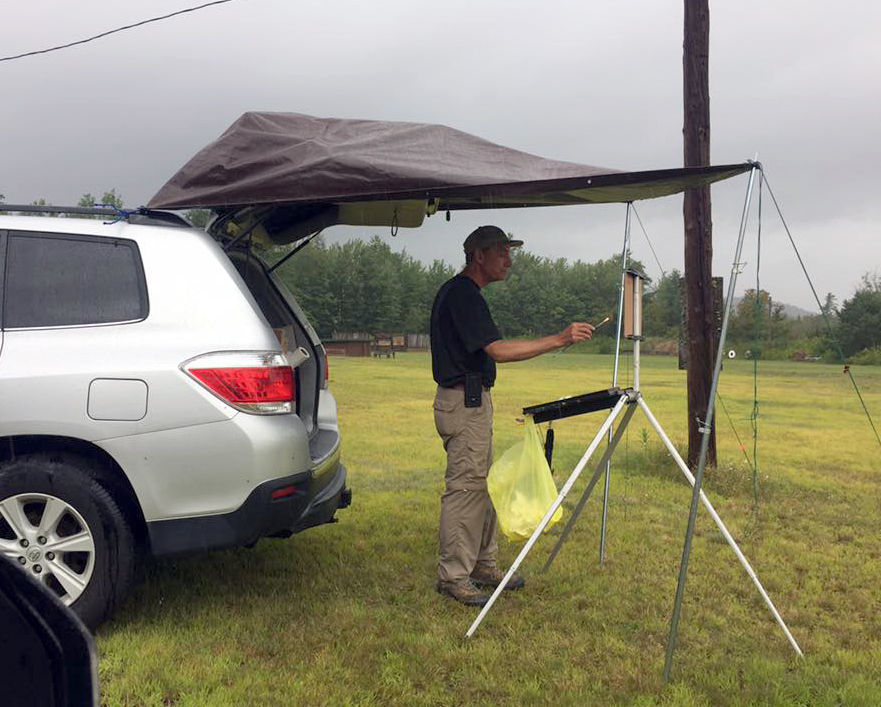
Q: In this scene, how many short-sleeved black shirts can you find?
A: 1